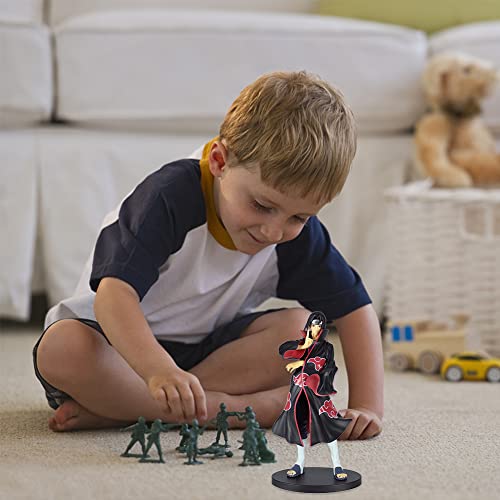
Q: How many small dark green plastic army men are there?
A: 9